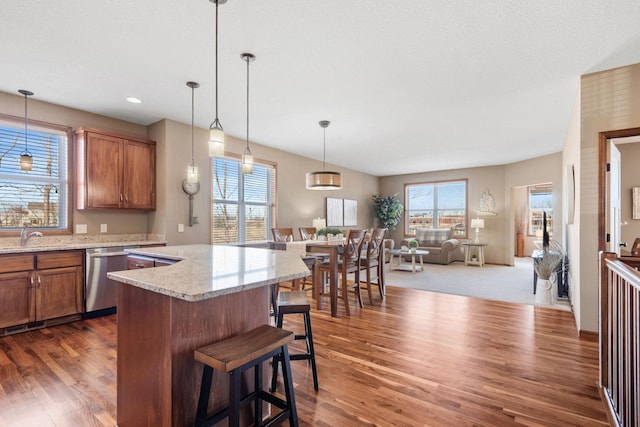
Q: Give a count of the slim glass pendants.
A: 4